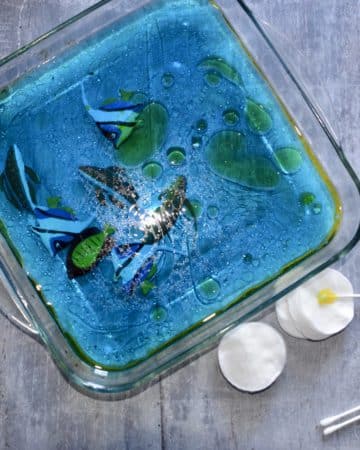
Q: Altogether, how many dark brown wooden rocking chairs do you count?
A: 0